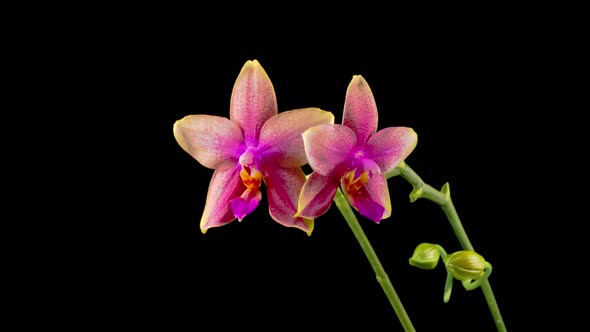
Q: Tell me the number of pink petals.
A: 10